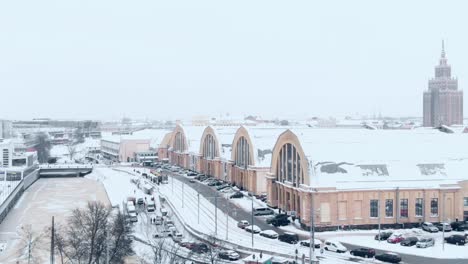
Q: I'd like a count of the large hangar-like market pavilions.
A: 4